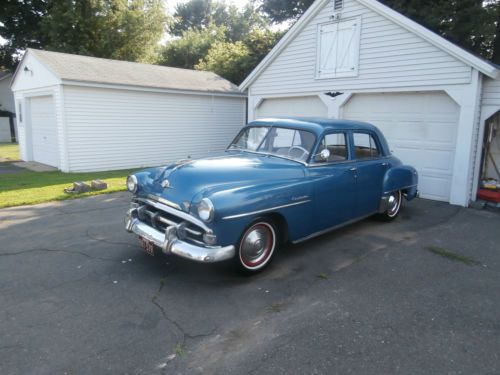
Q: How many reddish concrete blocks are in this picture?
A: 2